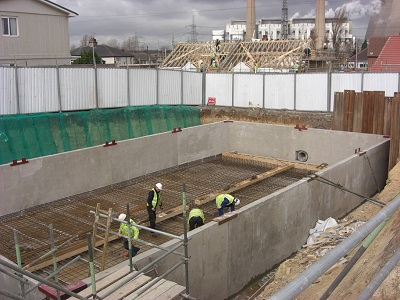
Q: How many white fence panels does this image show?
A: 13